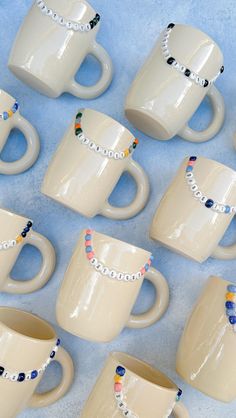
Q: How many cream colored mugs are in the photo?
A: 10